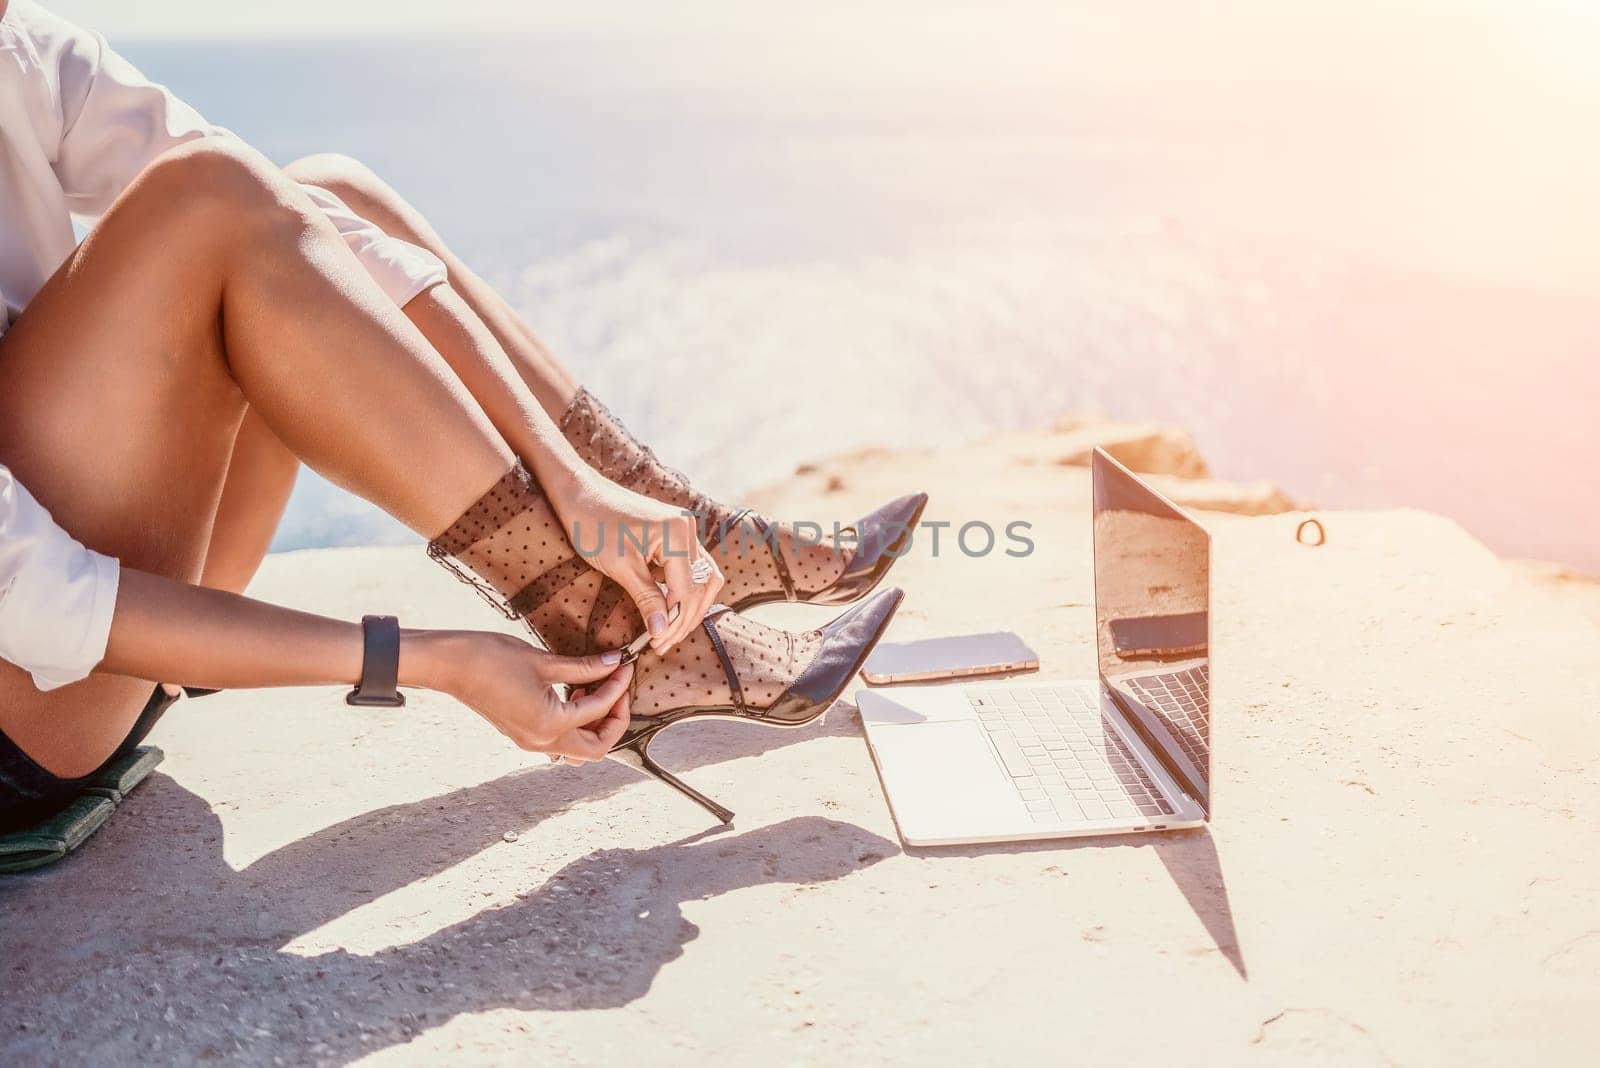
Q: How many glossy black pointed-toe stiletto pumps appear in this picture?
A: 2